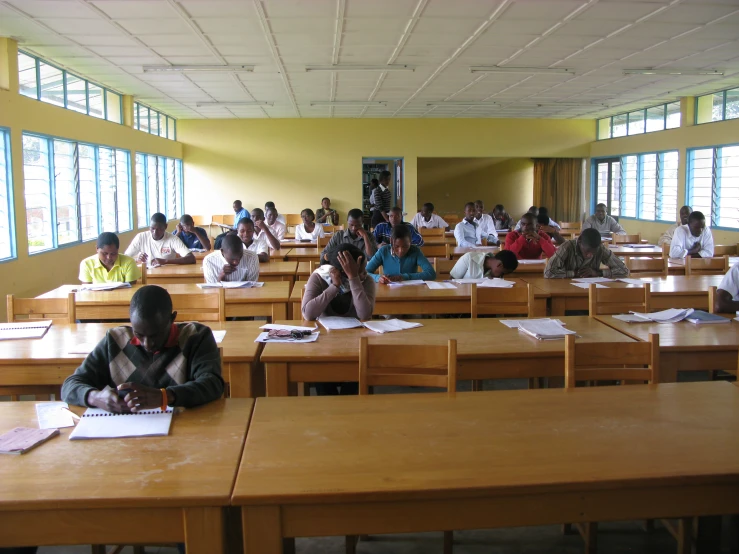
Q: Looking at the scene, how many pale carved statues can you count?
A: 0